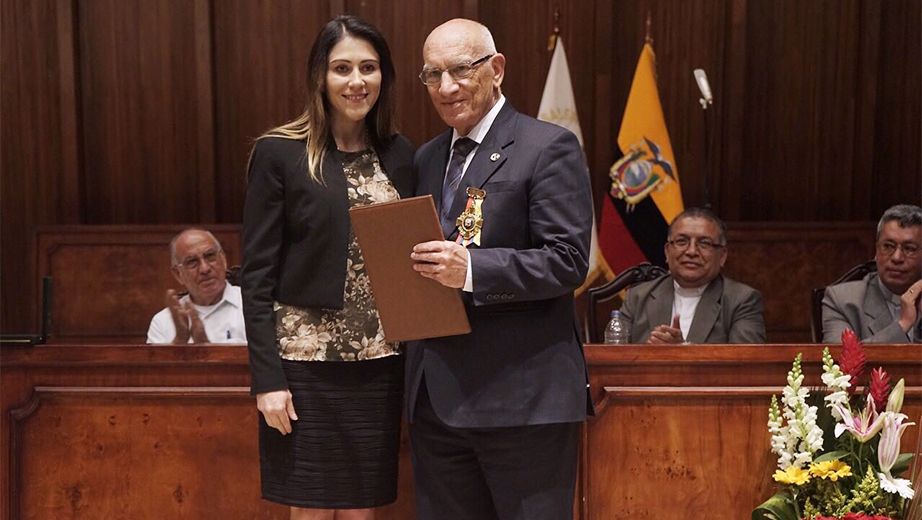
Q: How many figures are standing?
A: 2